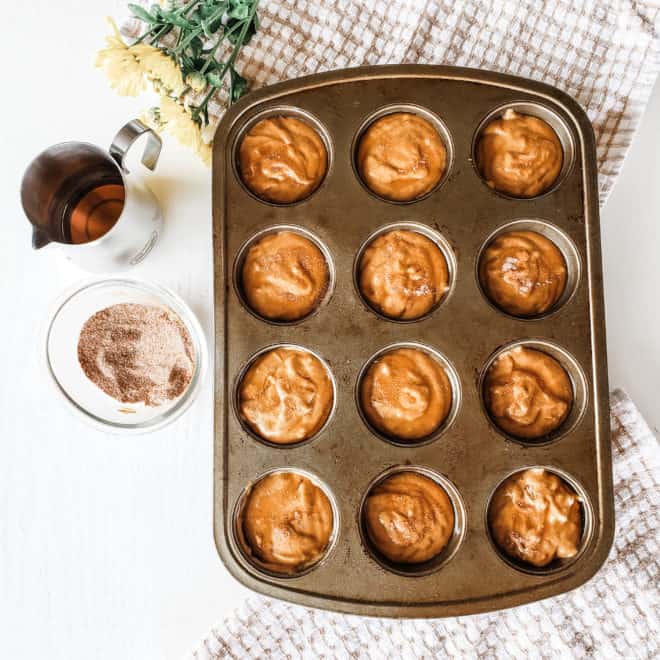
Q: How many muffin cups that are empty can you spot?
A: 0